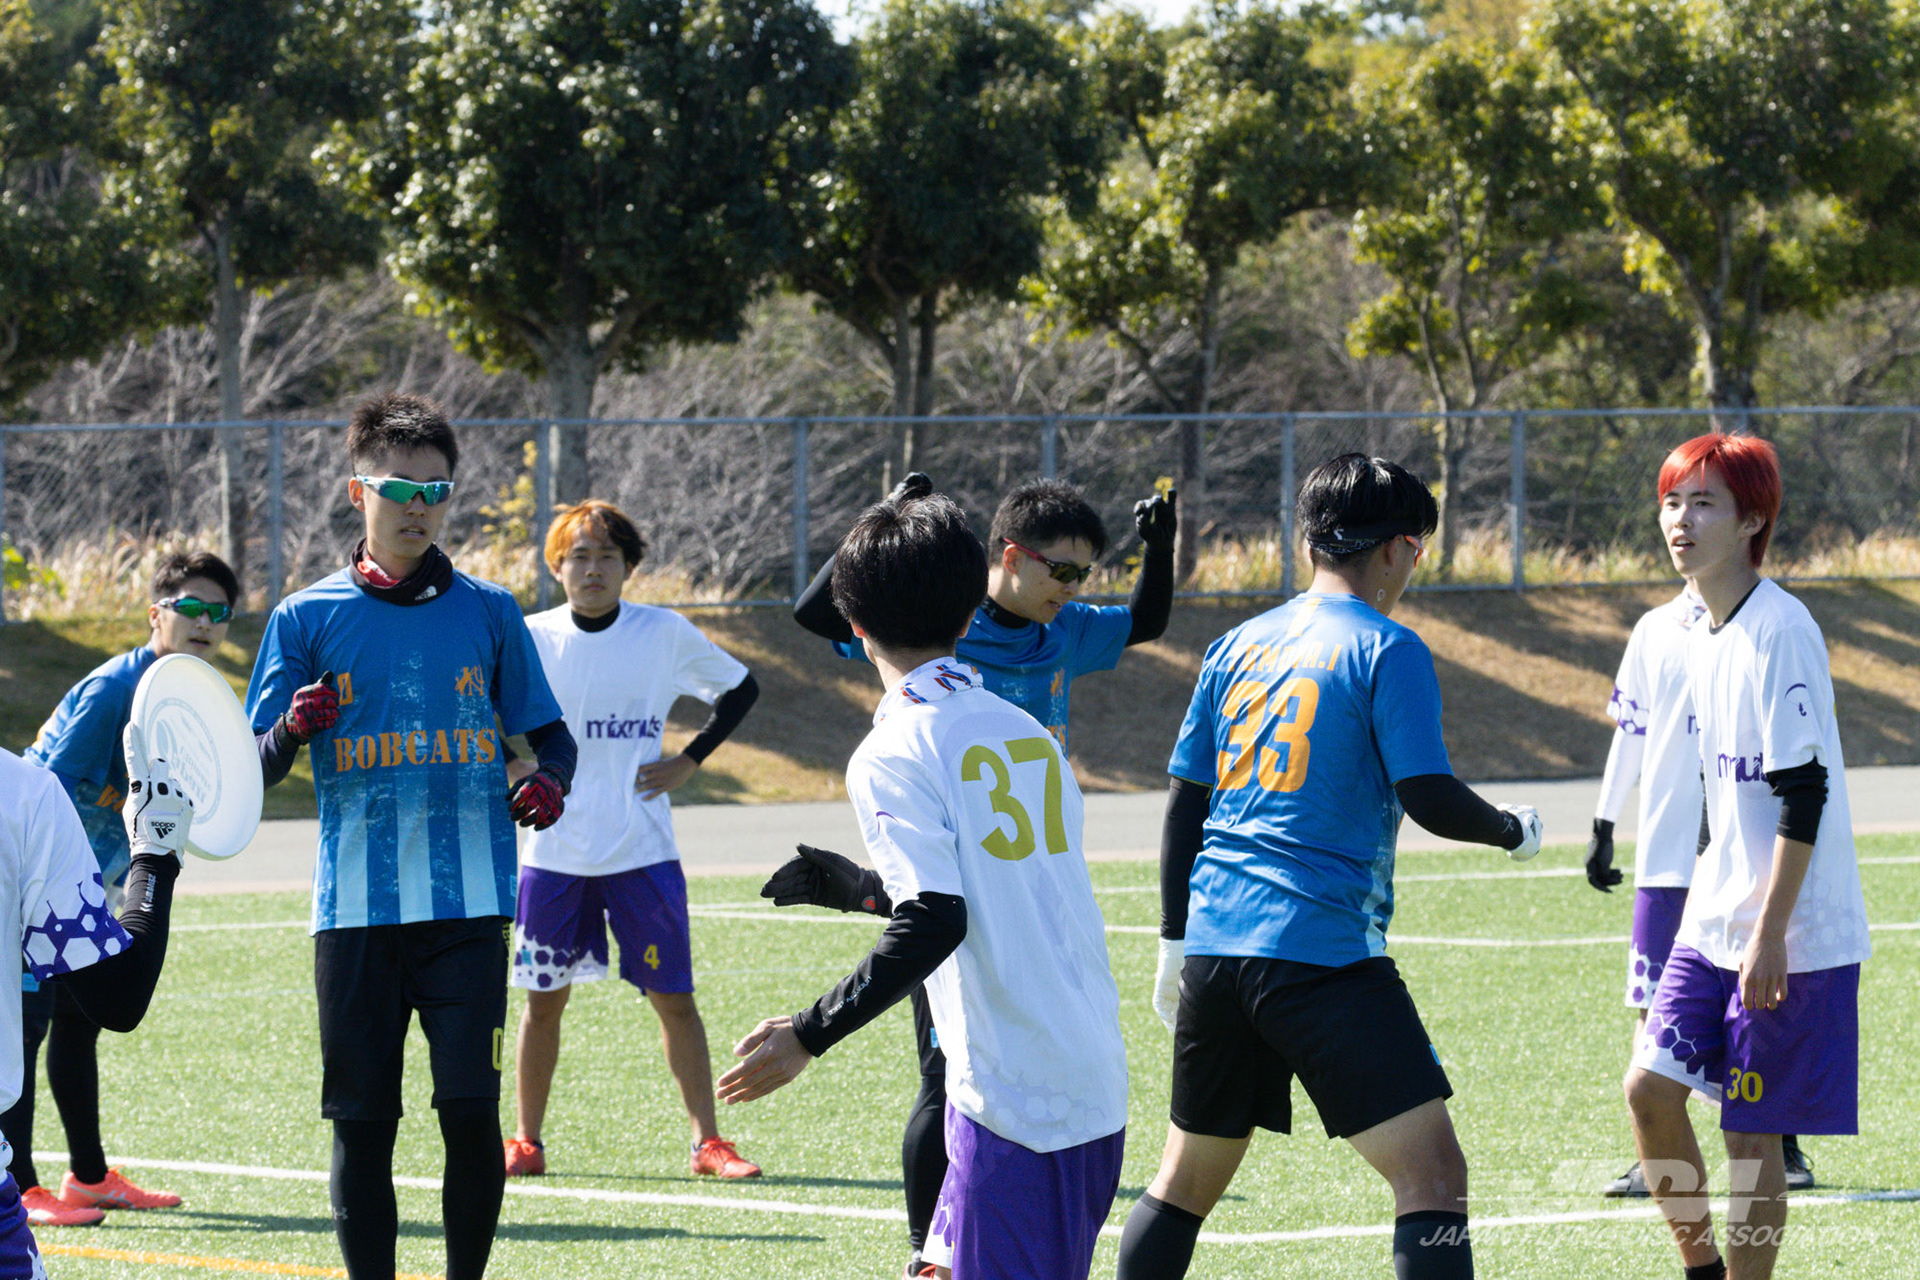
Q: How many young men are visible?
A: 9